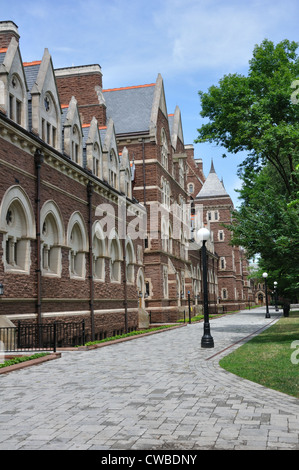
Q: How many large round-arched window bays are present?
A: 6